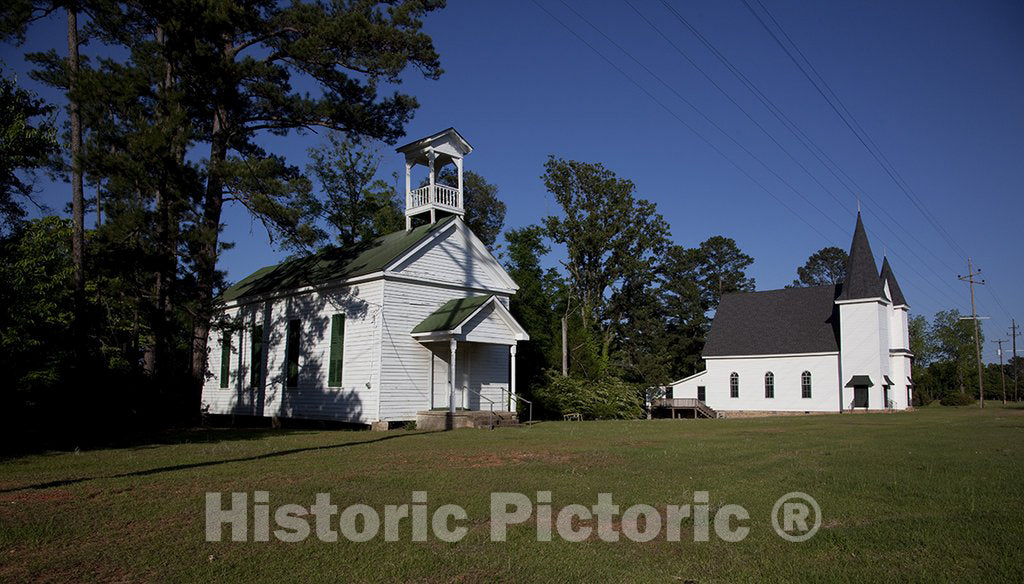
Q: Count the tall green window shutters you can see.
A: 4